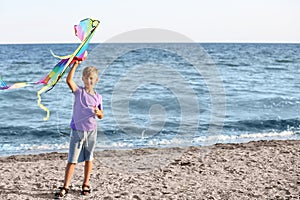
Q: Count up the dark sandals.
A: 2